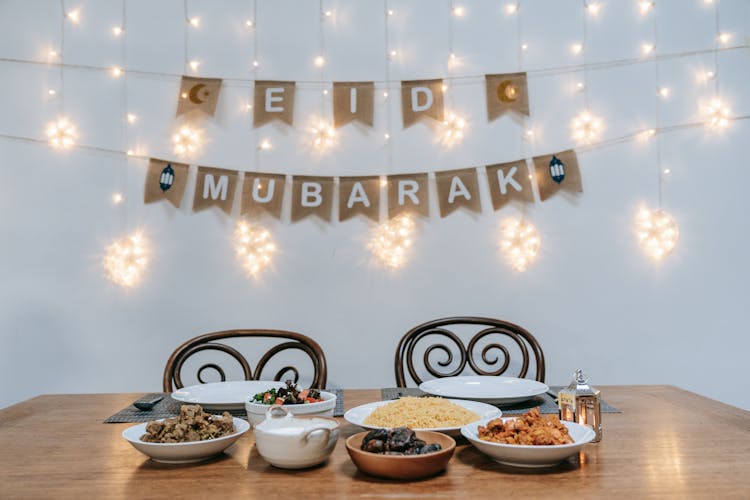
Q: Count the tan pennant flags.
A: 14